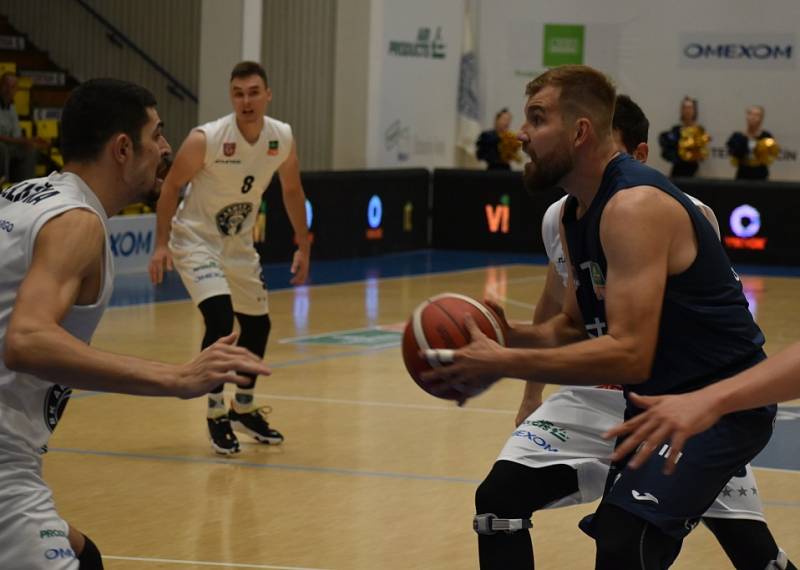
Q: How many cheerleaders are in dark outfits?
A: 3